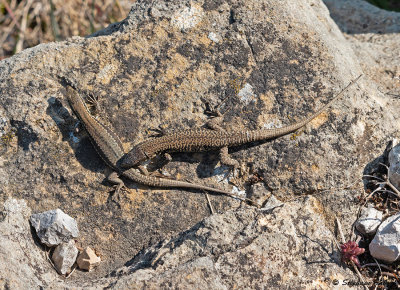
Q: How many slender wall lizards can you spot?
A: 2